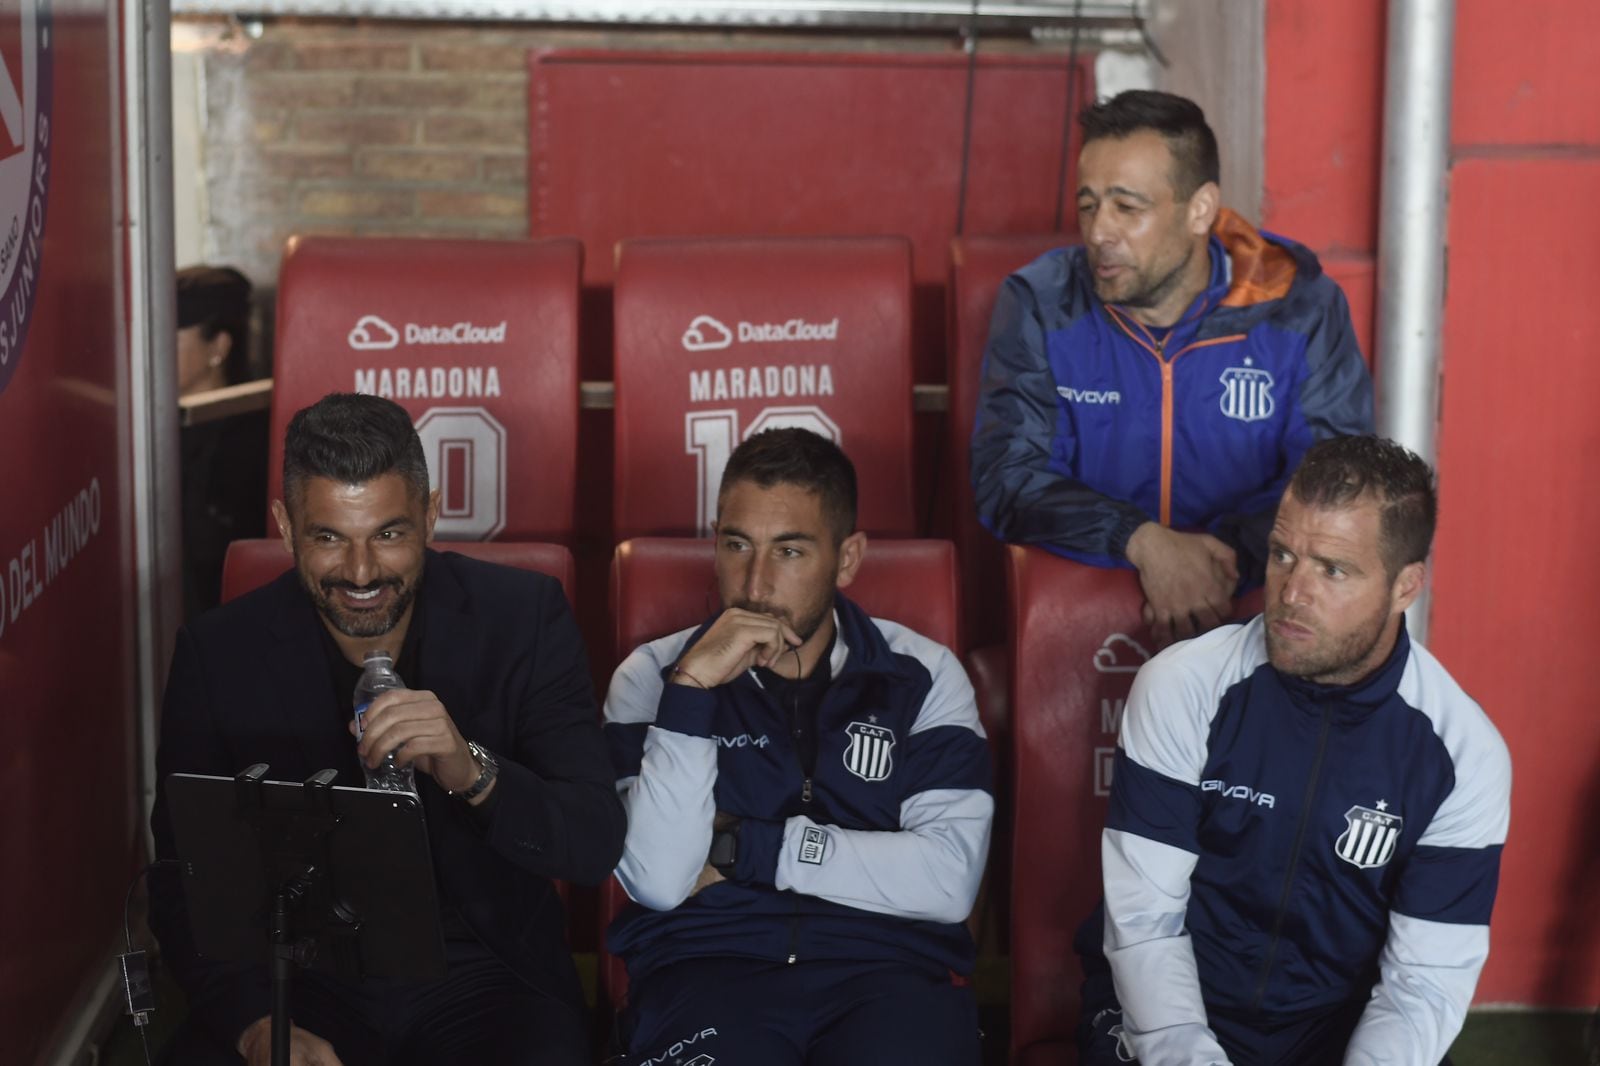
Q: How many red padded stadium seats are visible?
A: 6